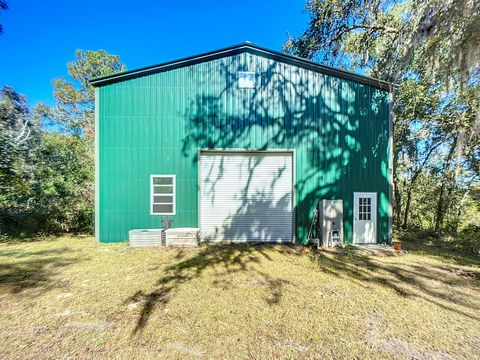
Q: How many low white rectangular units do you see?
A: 2